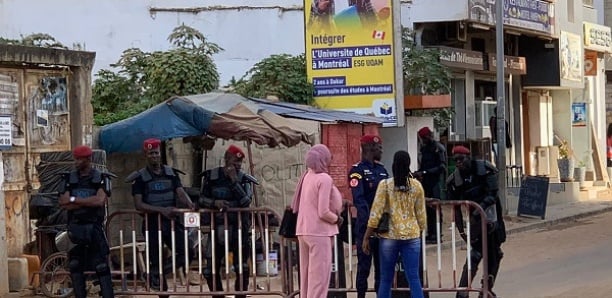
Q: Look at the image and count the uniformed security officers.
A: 6